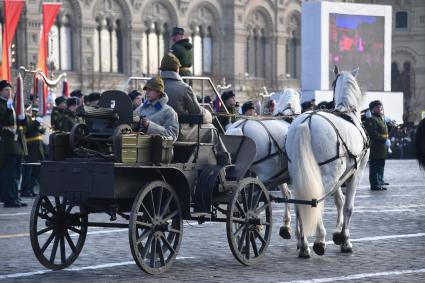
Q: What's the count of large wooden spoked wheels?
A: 3